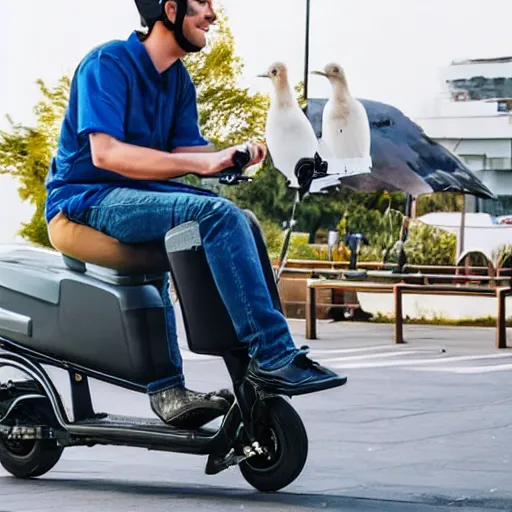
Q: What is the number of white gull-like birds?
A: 2